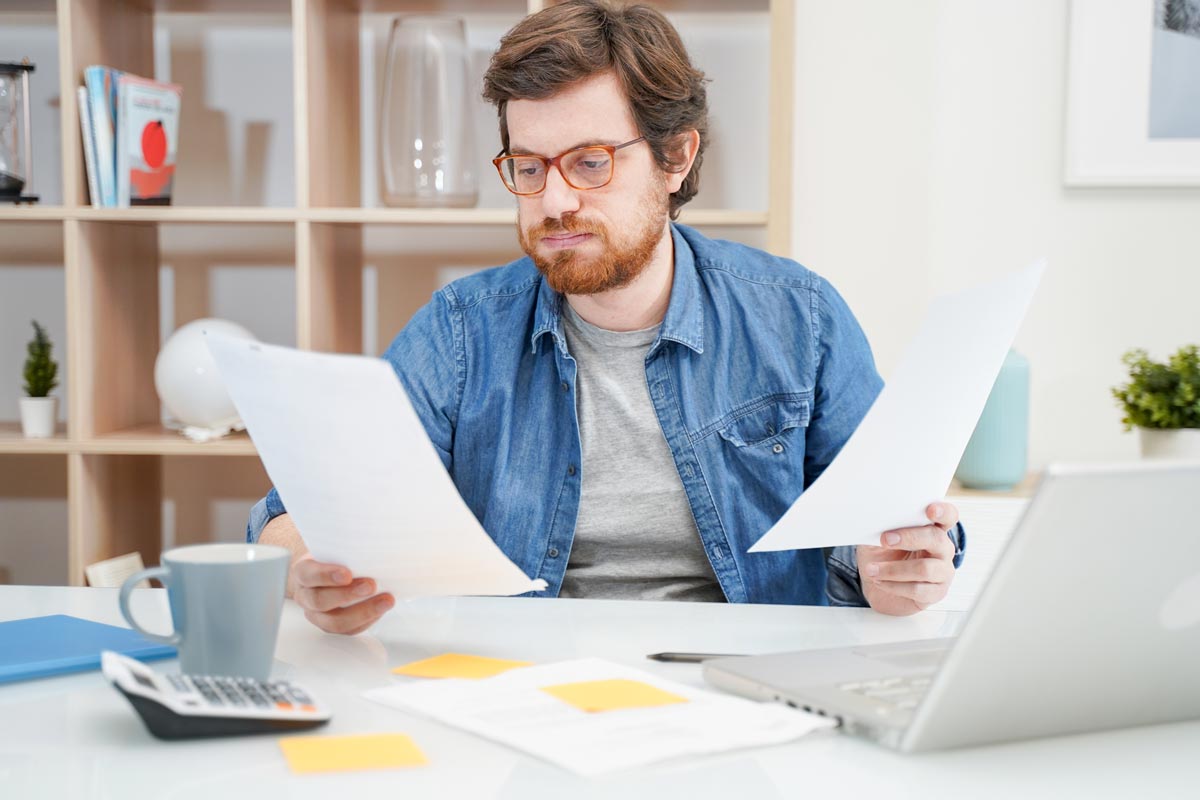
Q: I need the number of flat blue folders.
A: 1